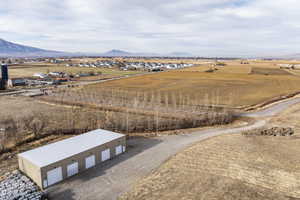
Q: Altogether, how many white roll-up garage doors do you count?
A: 5